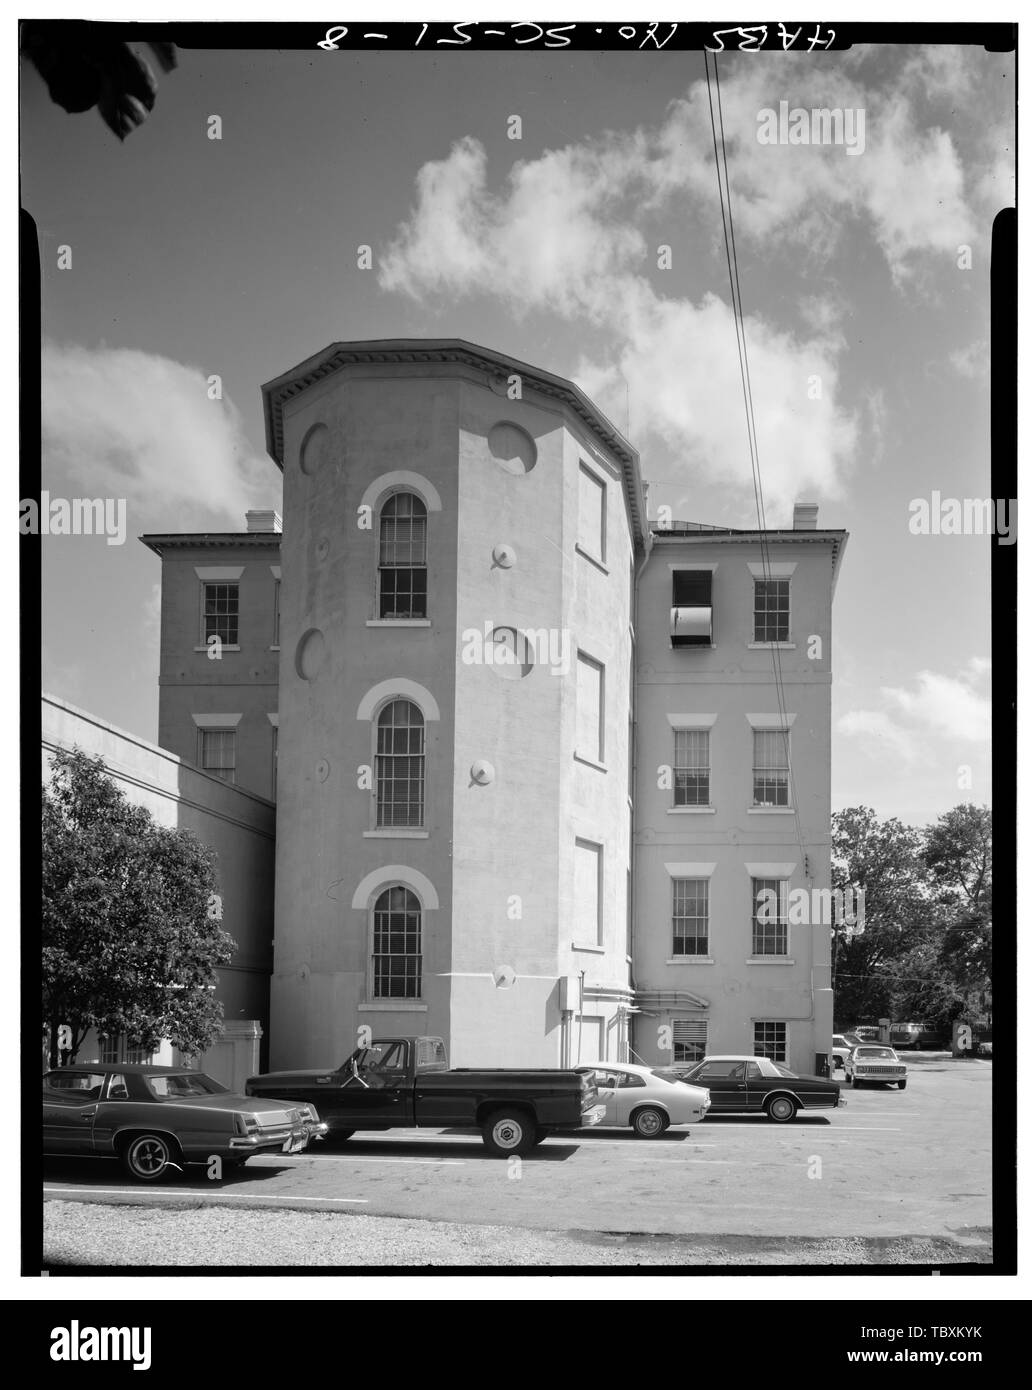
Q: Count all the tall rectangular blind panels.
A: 3